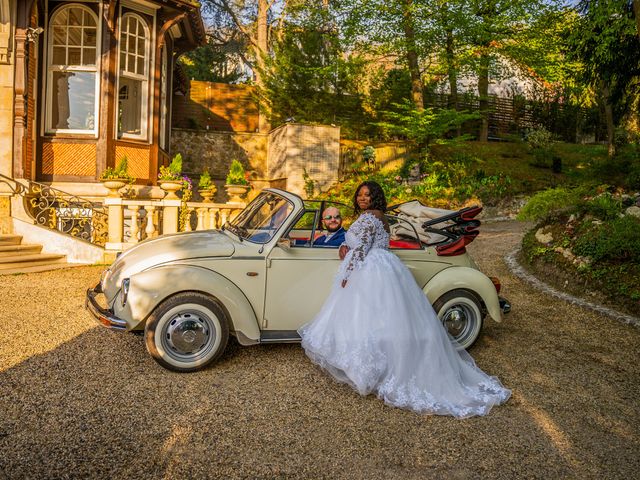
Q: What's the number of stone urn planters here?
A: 4